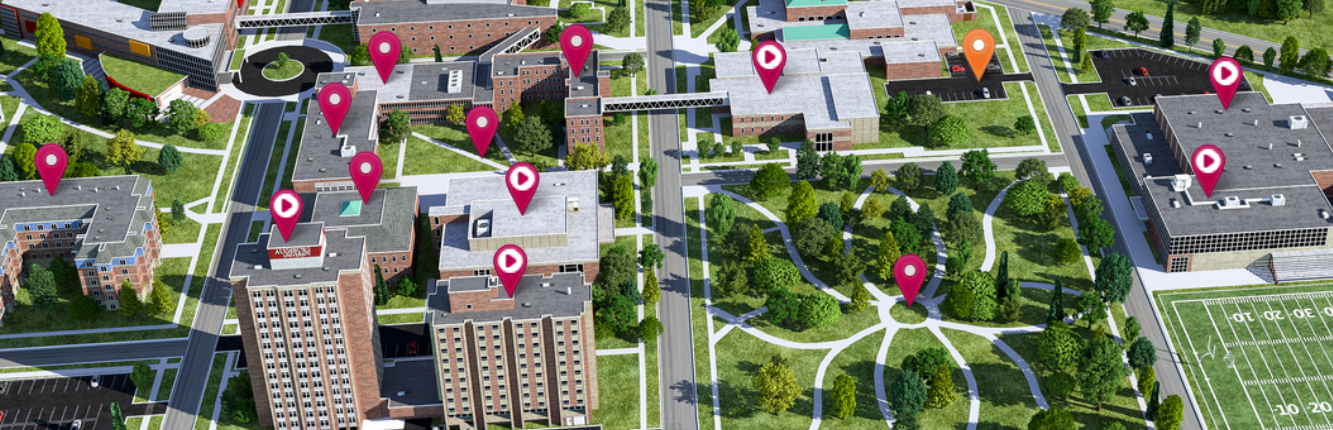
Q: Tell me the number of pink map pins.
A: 13